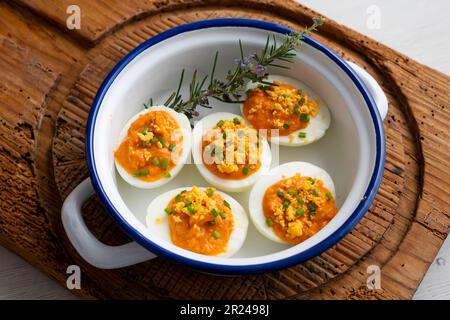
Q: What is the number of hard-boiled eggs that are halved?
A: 5